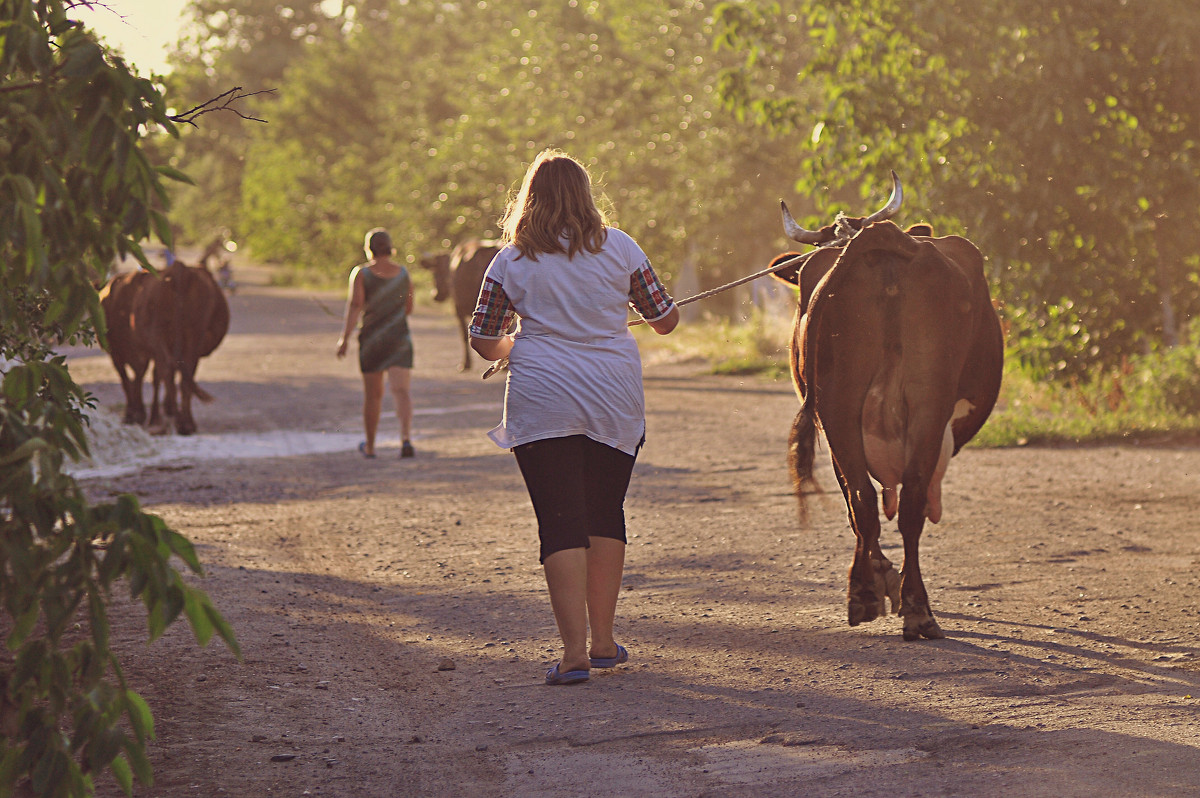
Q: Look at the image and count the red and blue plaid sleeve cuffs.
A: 2